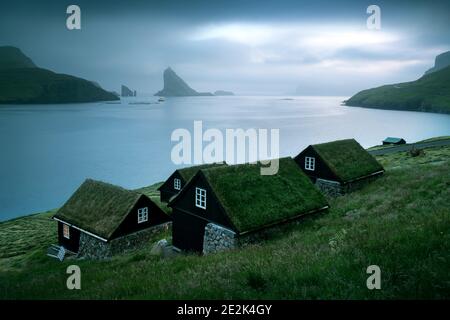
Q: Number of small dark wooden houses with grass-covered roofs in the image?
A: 4